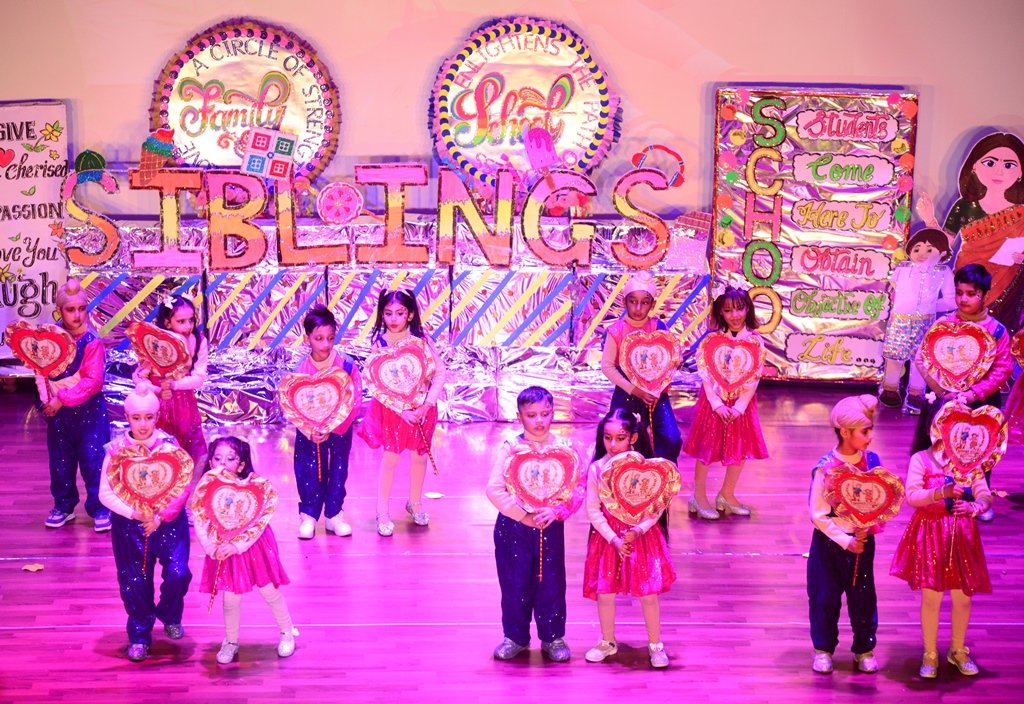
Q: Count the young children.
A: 13